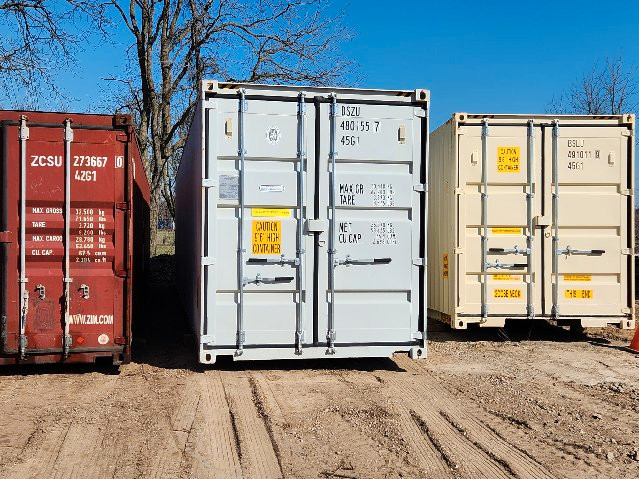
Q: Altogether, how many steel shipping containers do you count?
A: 3